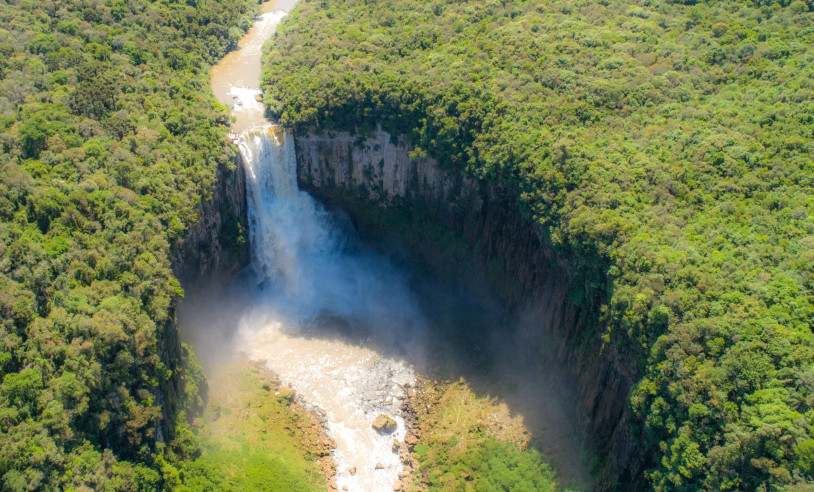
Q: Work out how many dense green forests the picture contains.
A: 2